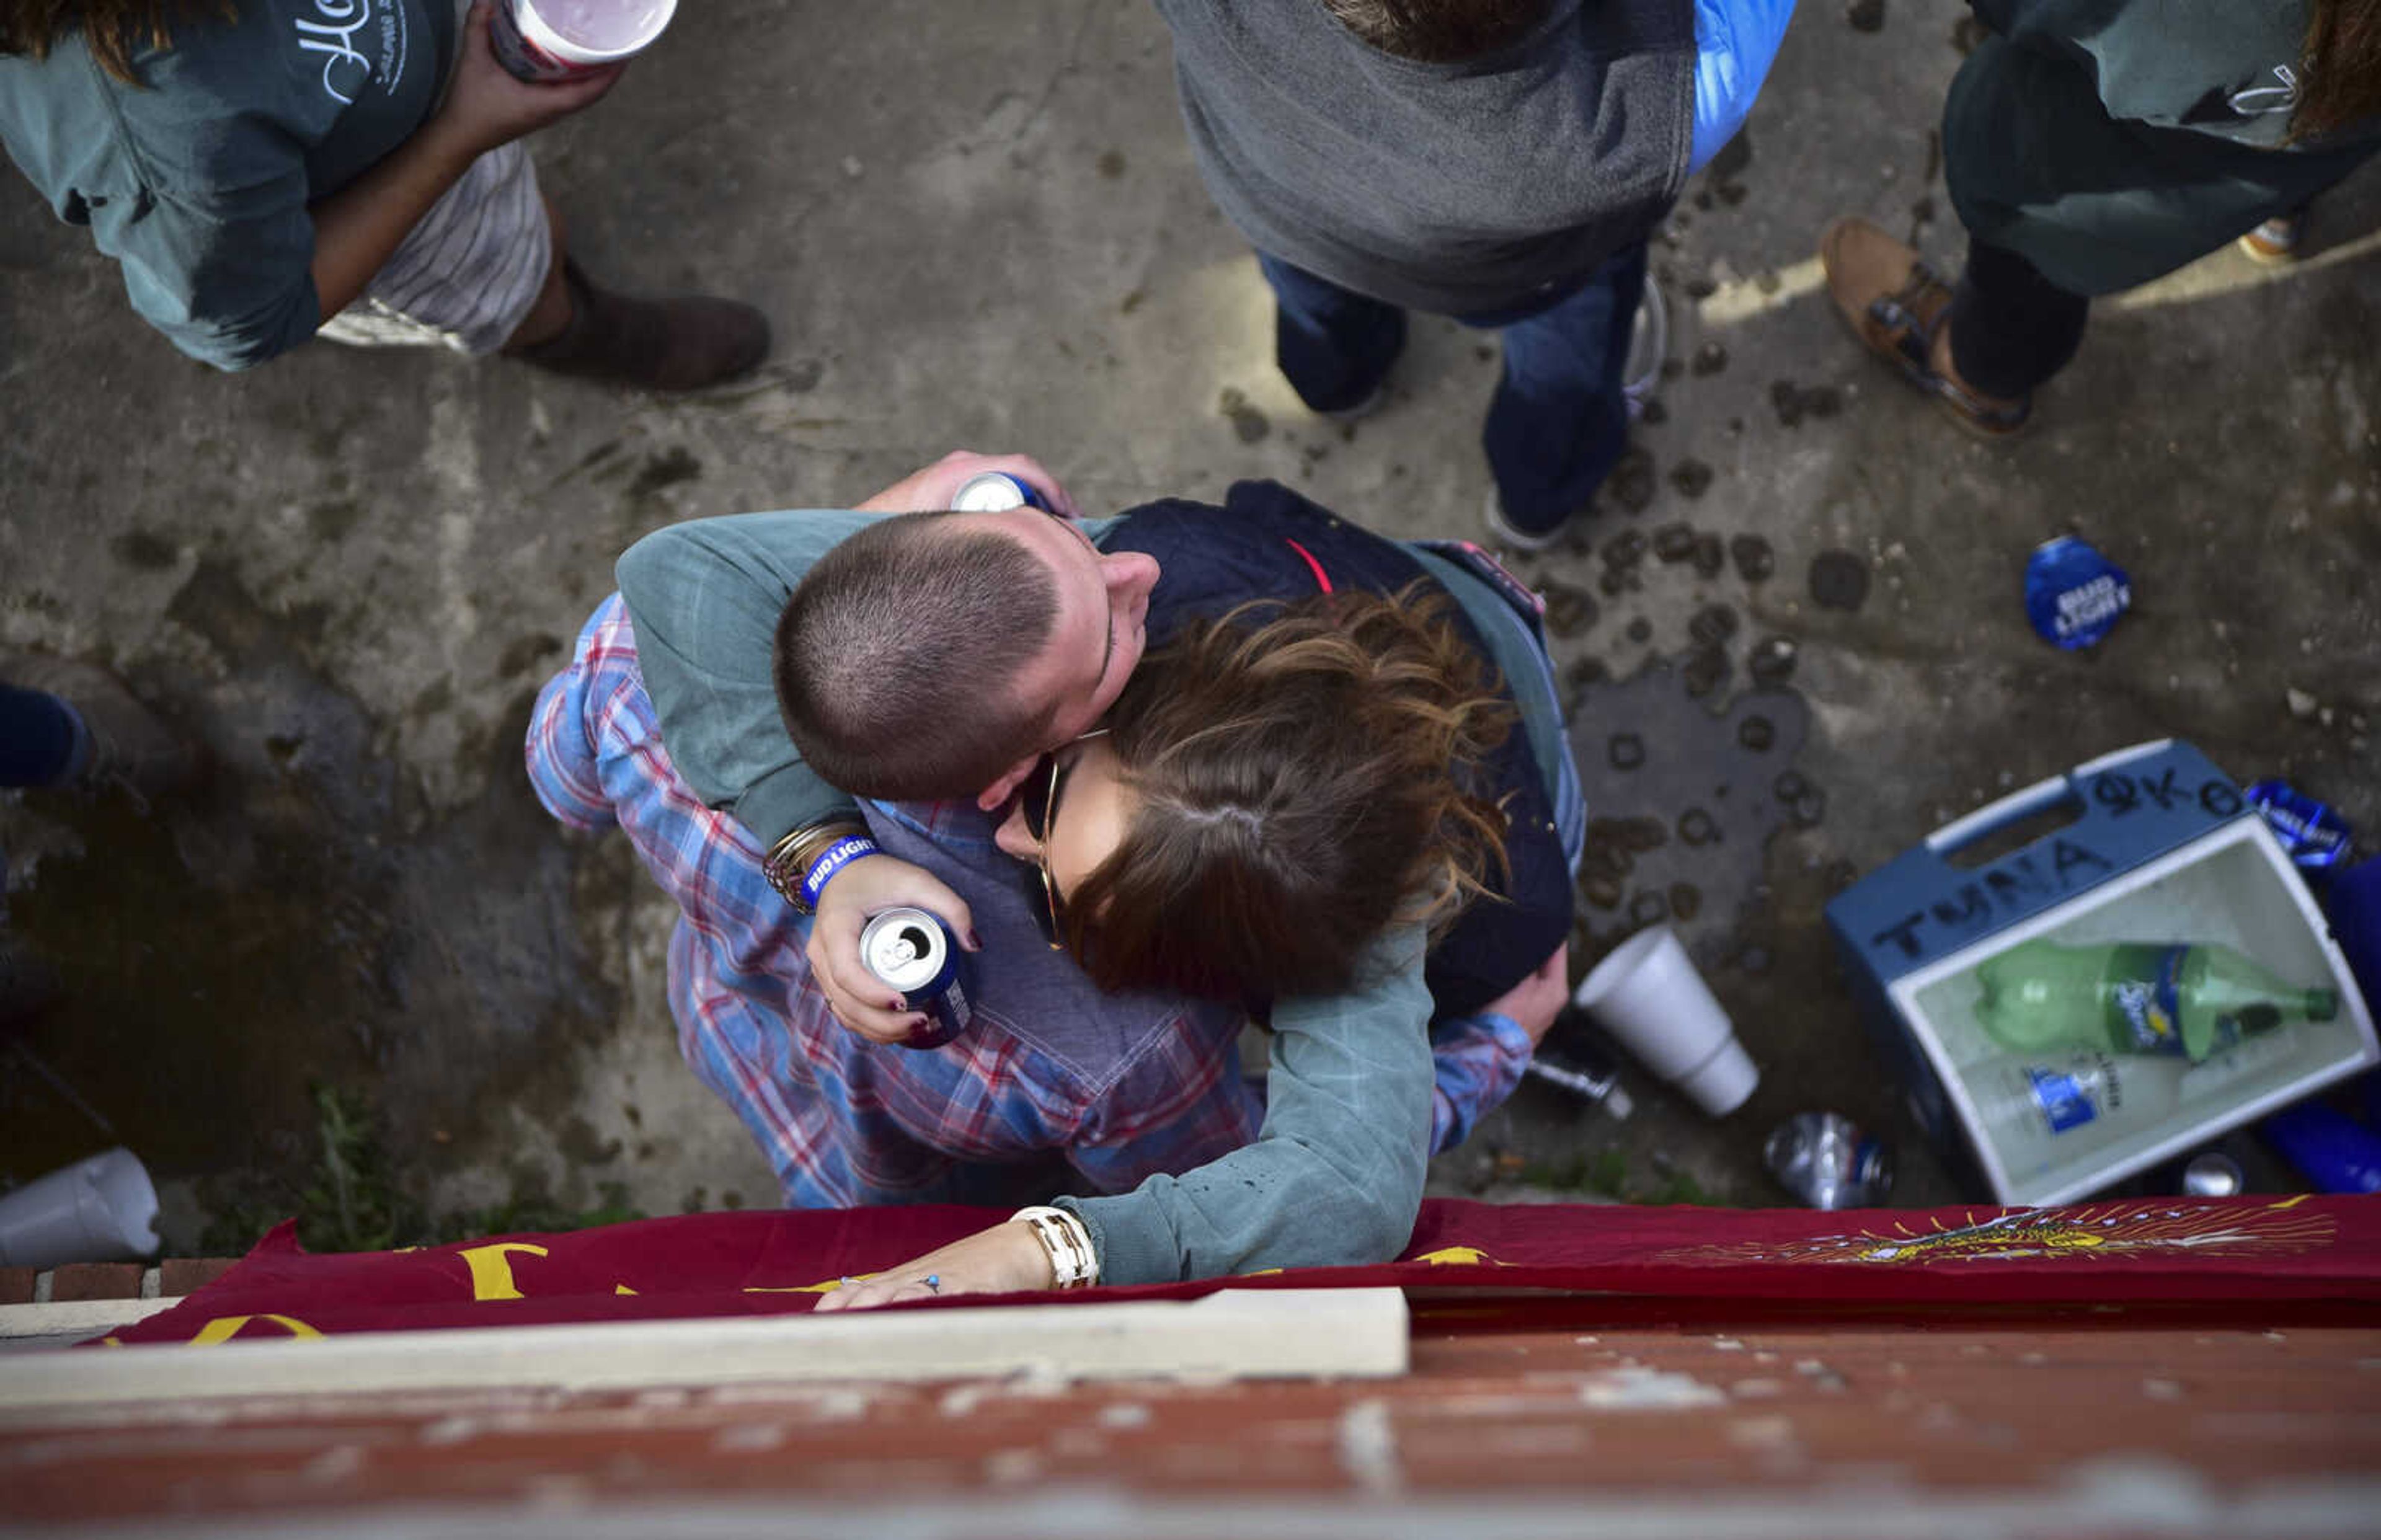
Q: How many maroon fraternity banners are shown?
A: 1